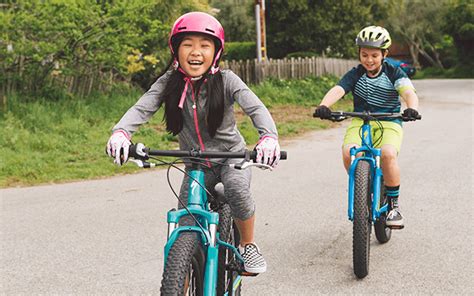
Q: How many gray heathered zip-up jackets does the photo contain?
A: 1